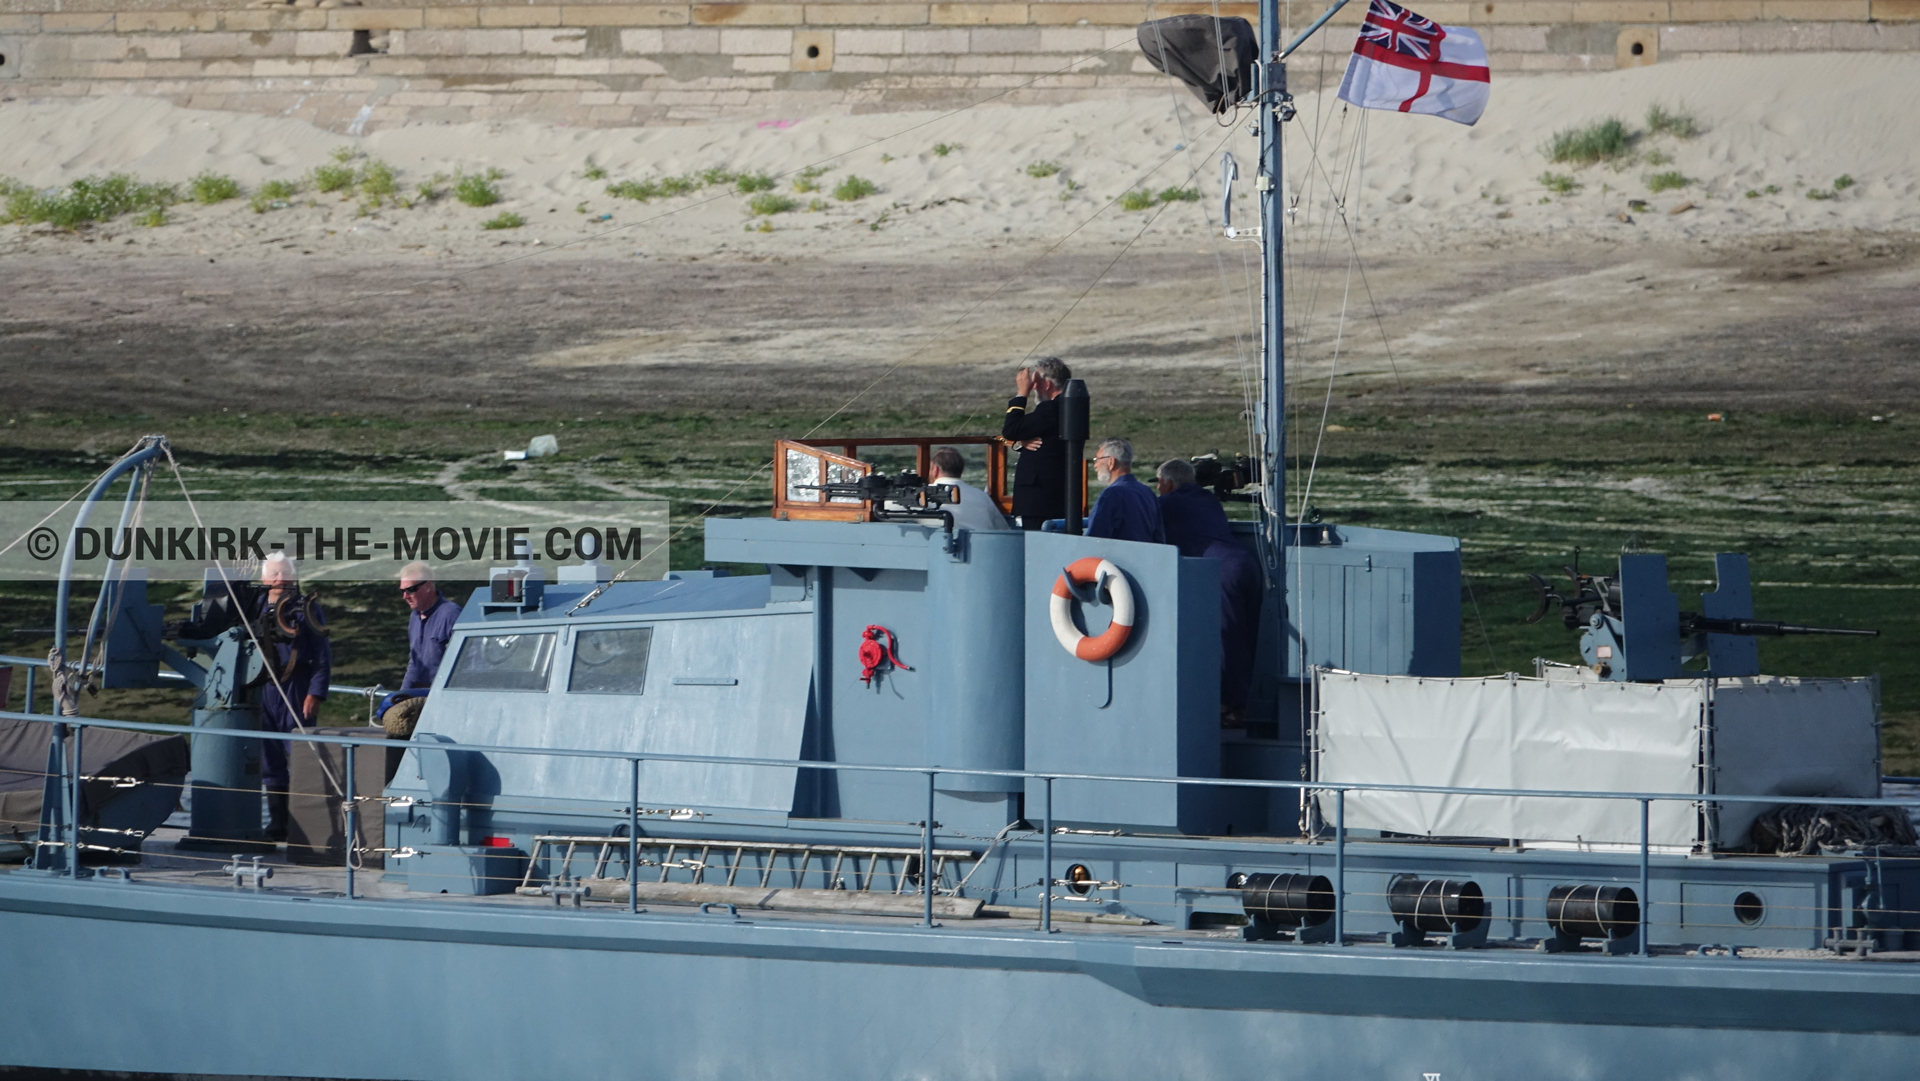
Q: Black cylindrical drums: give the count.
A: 3